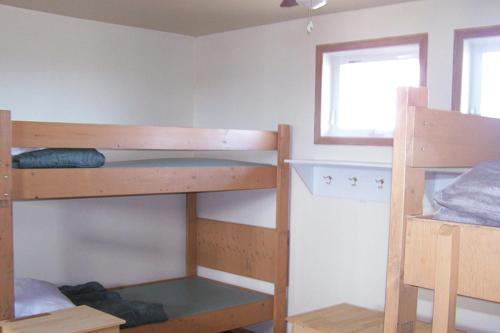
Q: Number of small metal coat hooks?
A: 3